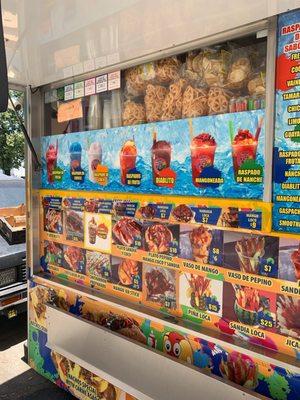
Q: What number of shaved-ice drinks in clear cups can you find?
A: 7